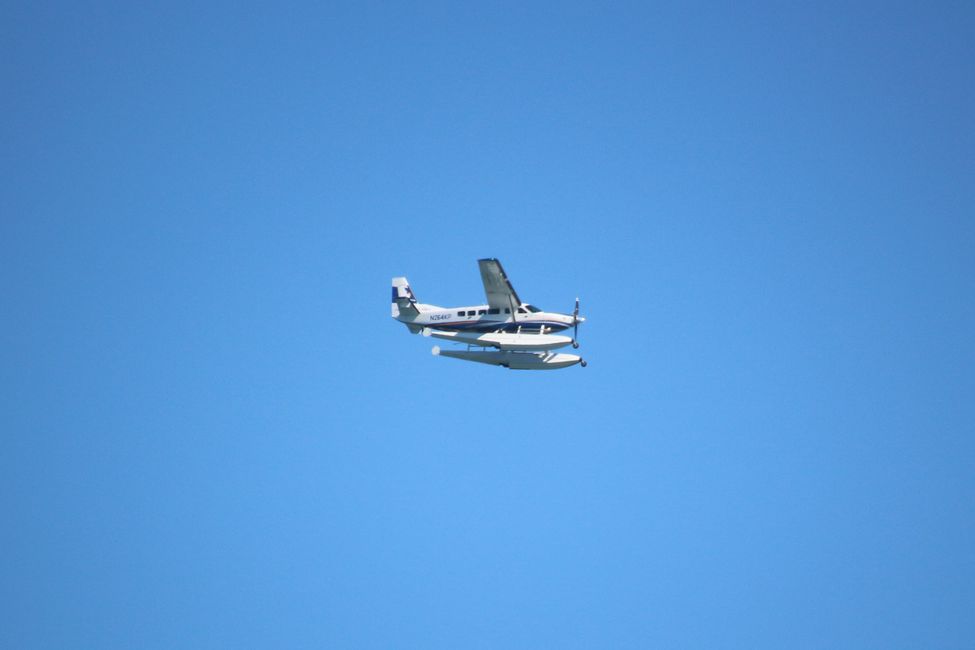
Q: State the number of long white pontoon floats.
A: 2